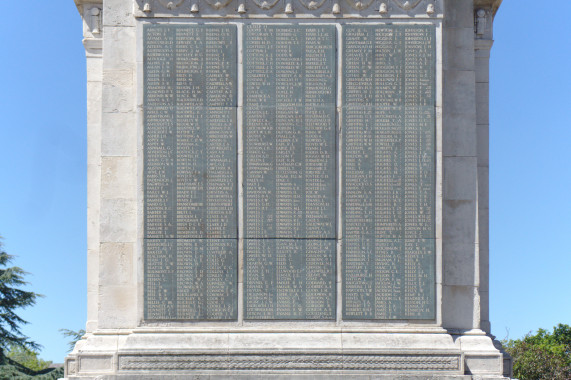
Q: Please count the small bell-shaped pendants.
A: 7